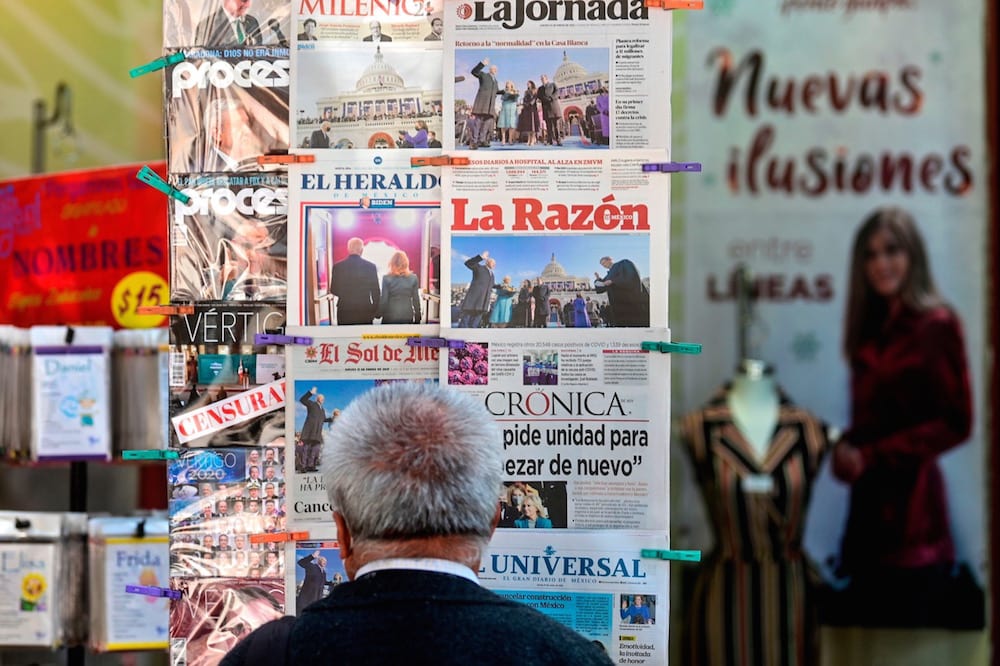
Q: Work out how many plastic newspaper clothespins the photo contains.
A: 14